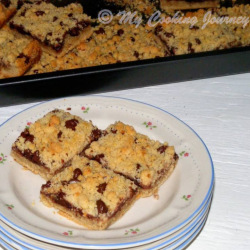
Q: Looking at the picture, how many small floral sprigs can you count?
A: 9